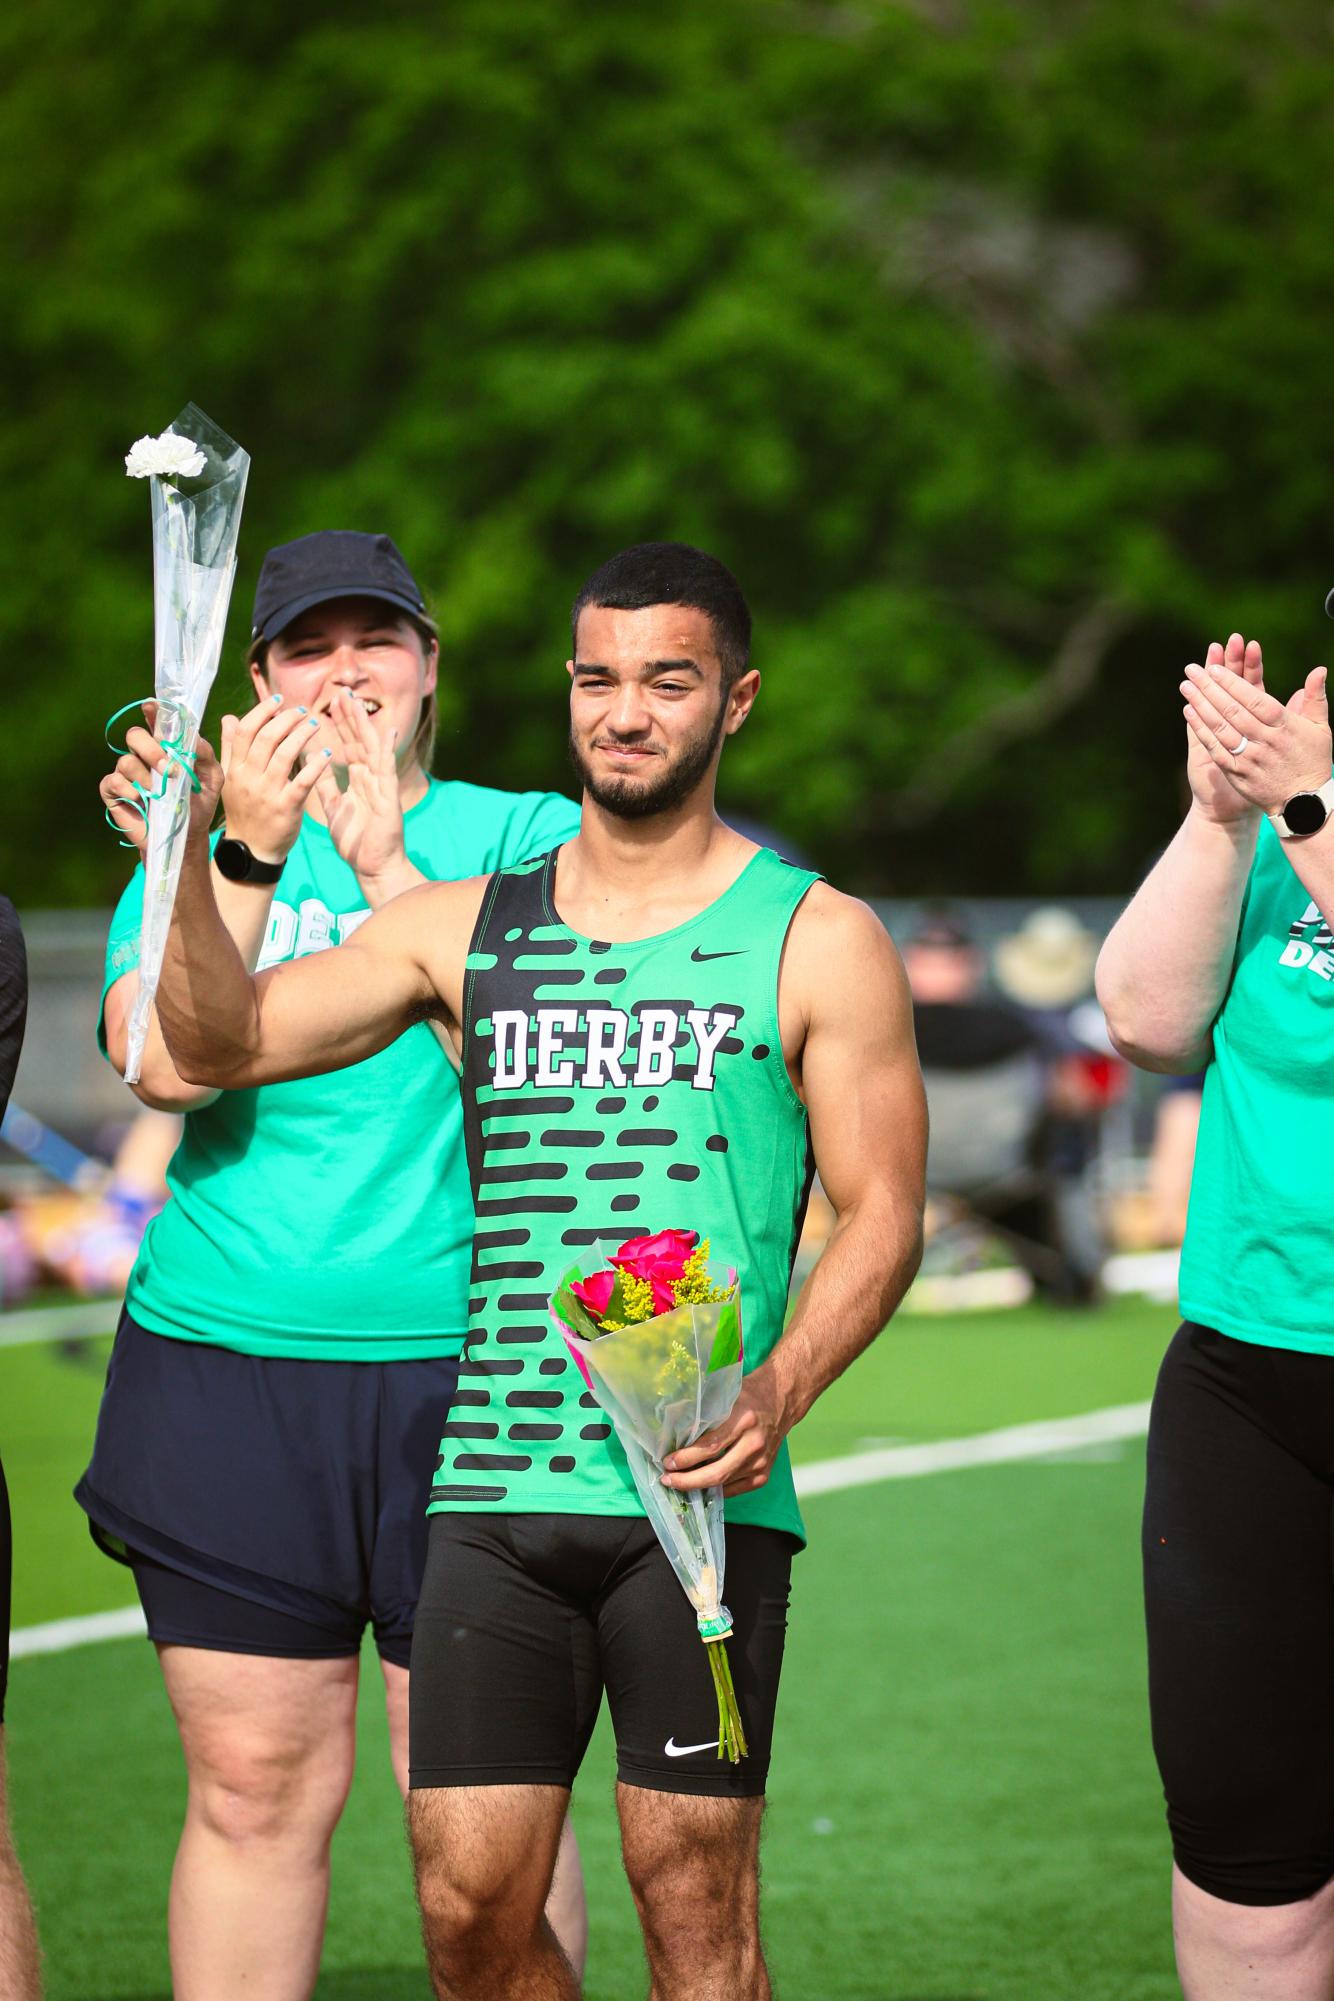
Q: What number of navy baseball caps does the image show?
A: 1